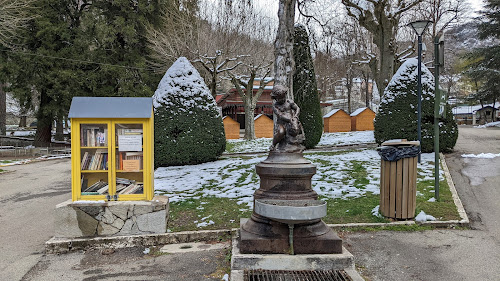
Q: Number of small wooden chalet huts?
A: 4